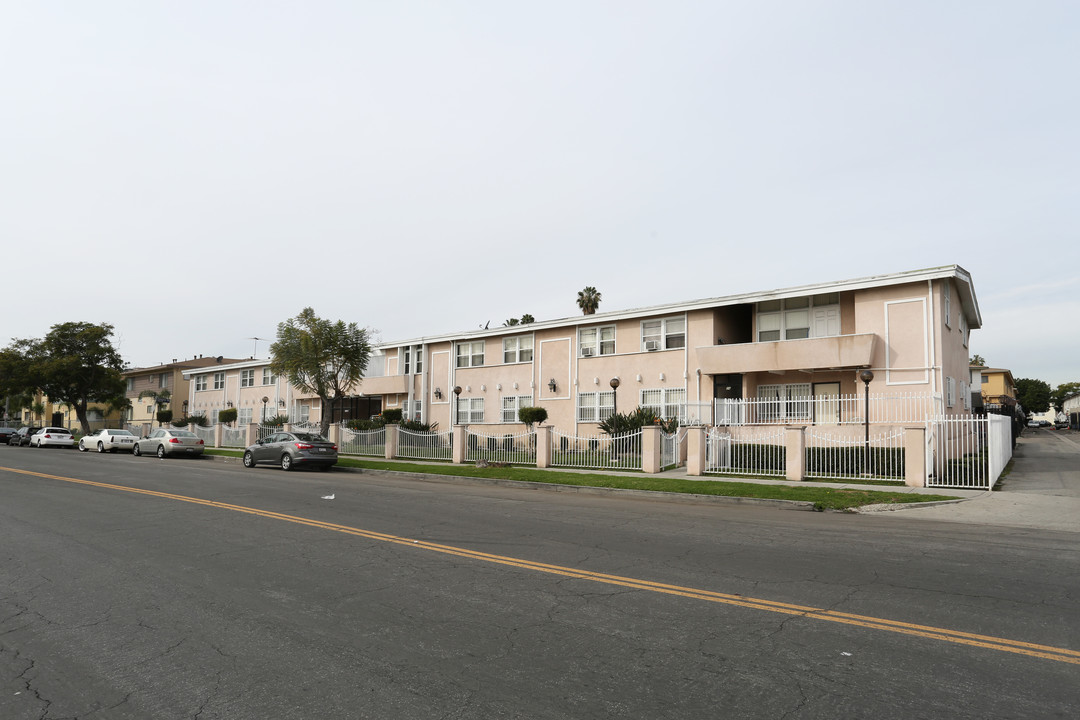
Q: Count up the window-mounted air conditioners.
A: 2